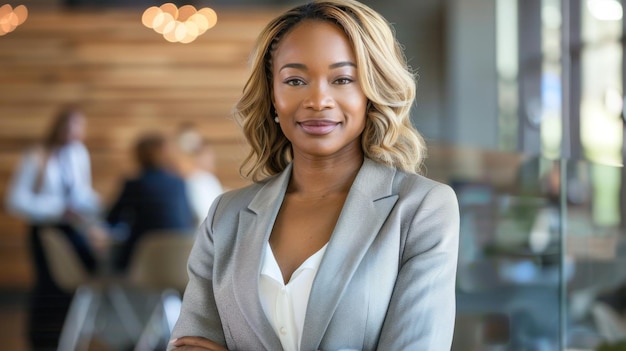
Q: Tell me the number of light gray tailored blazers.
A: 1